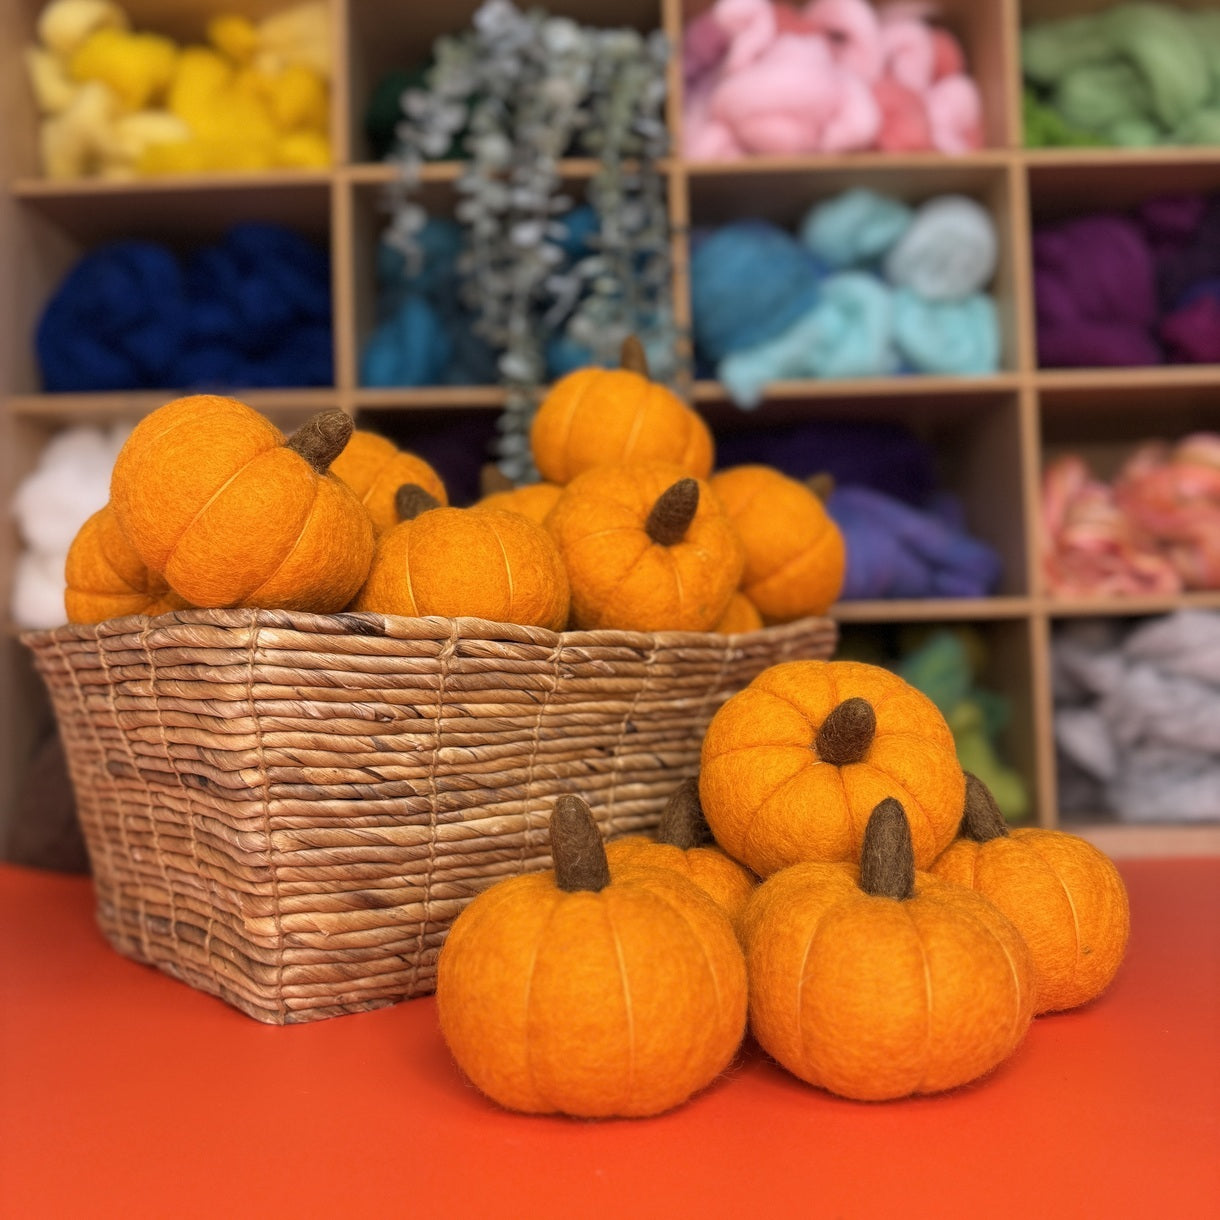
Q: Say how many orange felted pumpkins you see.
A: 14